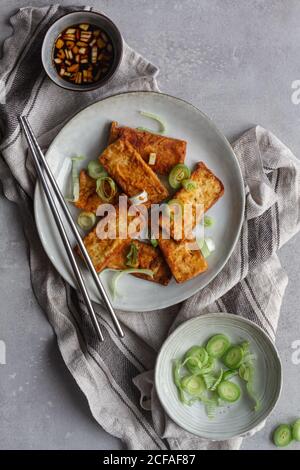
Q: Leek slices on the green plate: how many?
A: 5